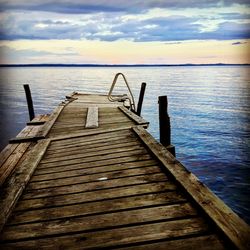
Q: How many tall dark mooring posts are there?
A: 3